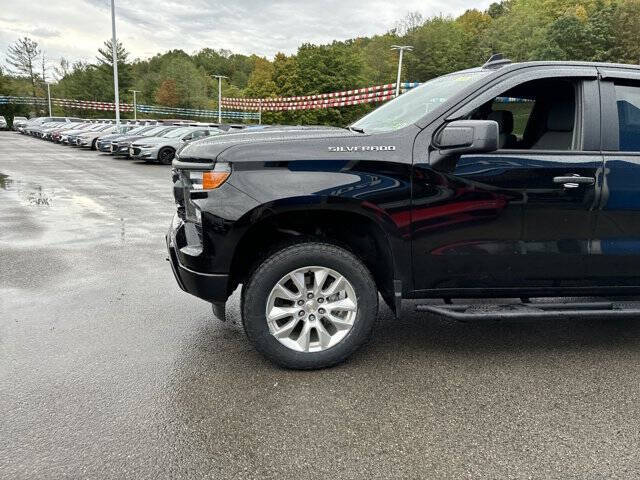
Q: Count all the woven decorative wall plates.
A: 0